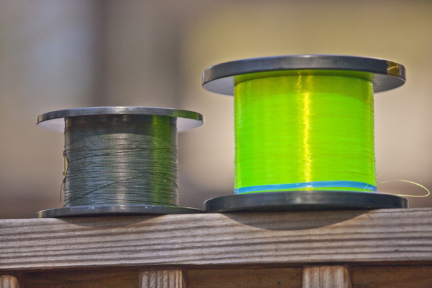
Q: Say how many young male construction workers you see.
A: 0